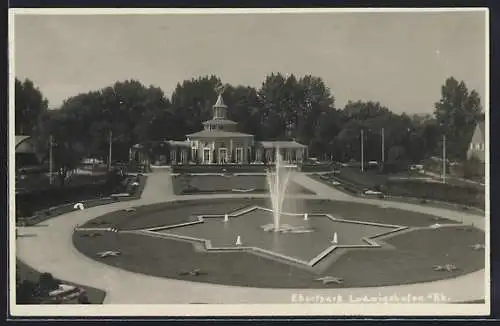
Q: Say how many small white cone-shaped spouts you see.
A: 4